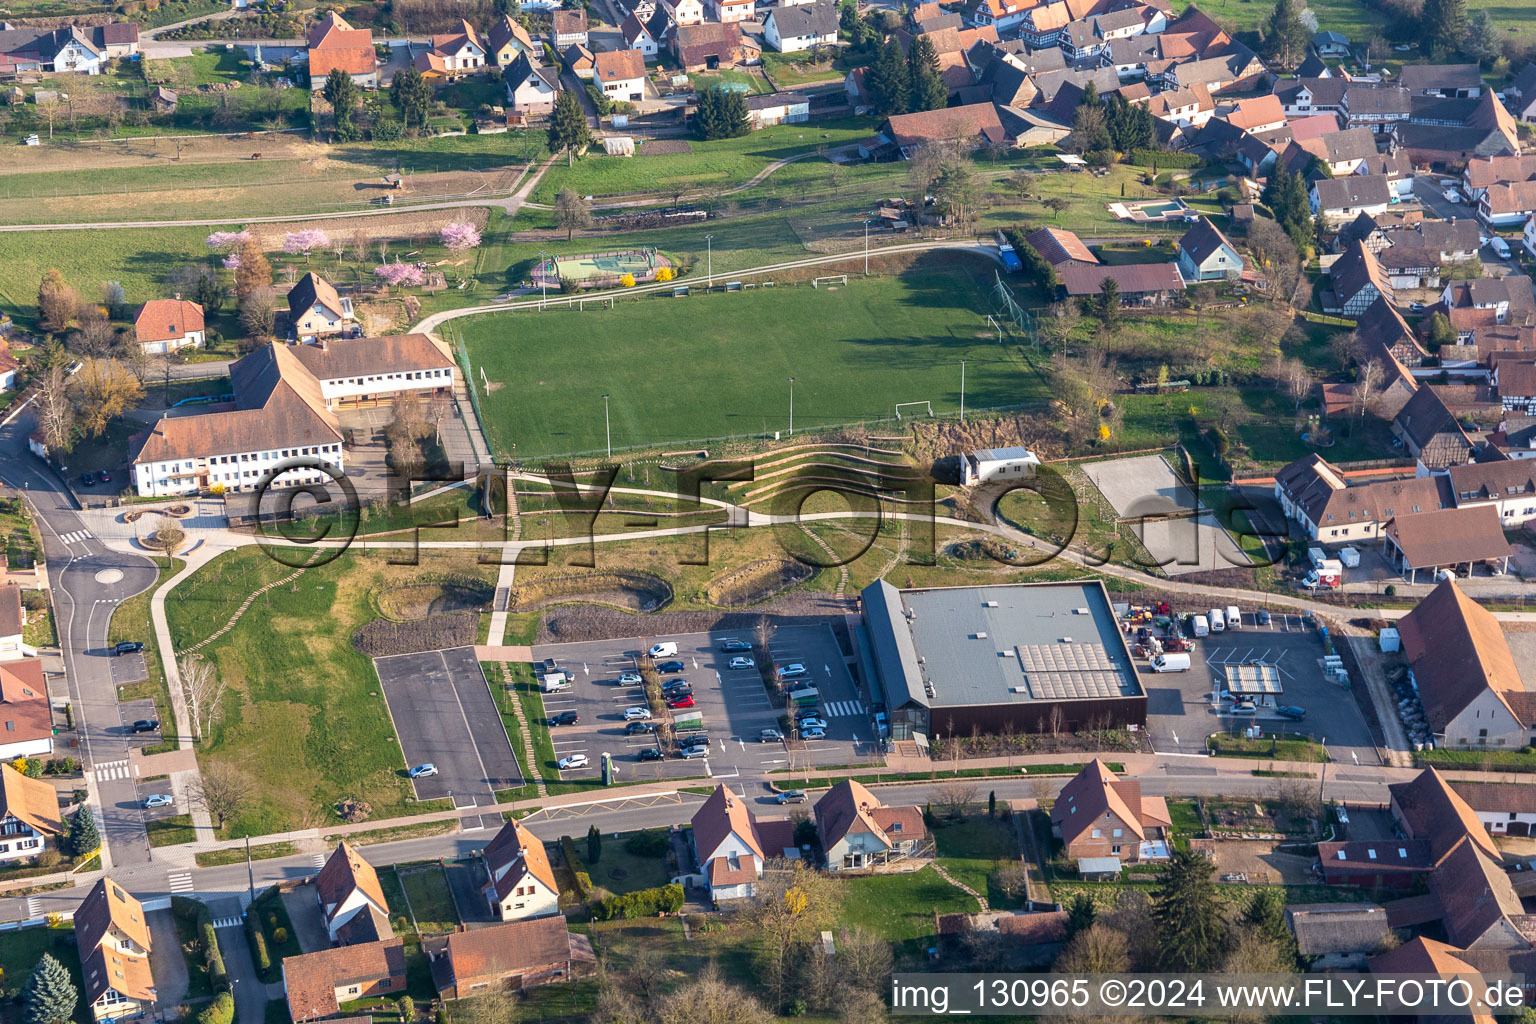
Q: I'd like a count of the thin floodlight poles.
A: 6